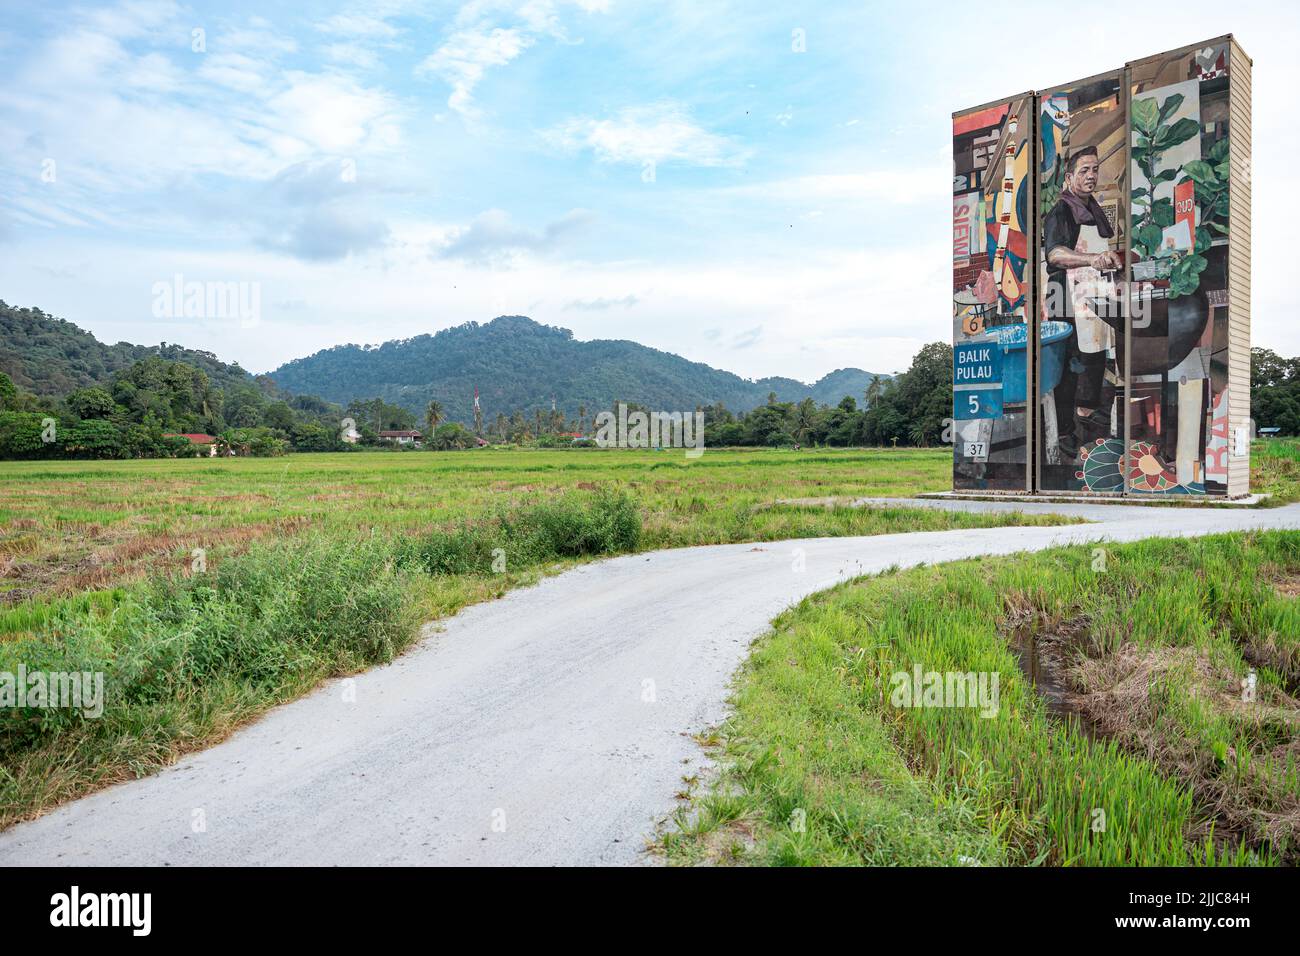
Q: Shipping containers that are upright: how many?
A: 3